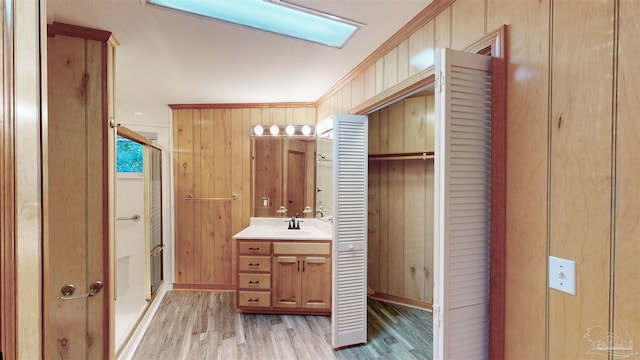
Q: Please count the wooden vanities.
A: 1